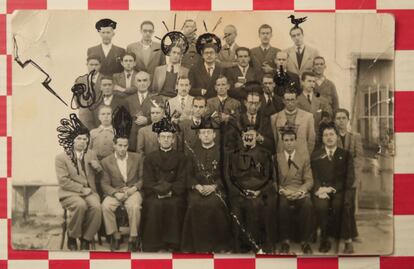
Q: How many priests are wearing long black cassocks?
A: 3